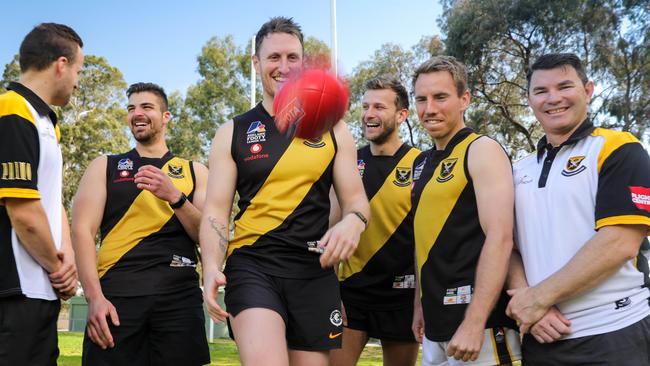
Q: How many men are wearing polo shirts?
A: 2